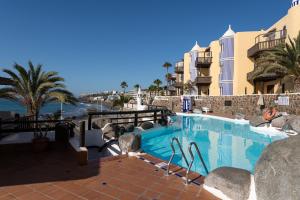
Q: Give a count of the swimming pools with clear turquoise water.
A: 1